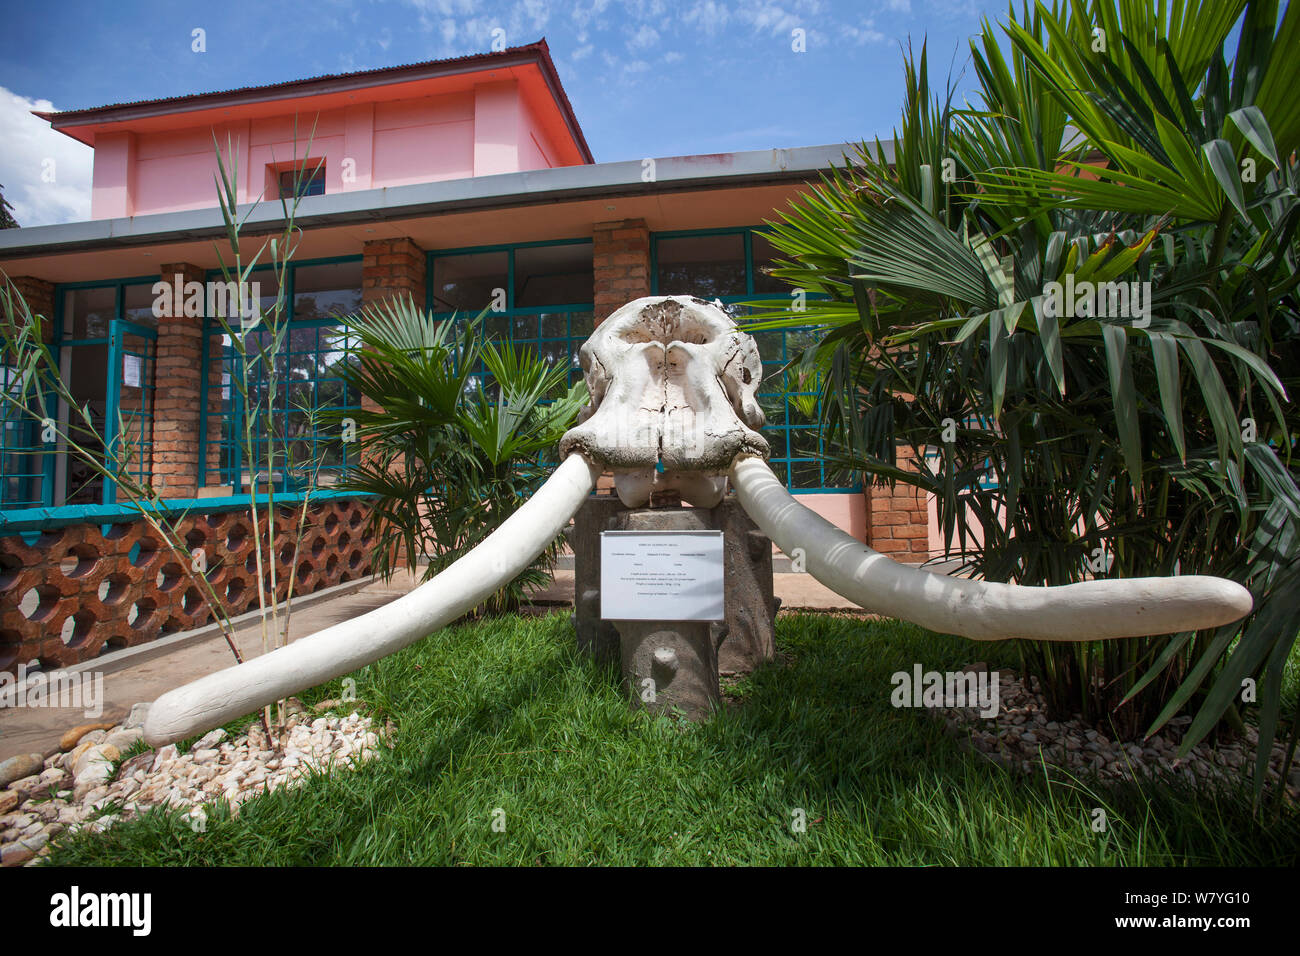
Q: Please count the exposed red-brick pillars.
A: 5